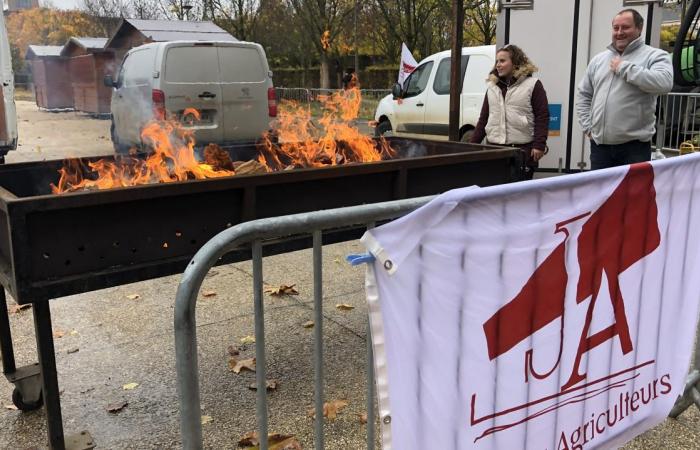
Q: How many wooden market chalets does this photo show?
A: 3